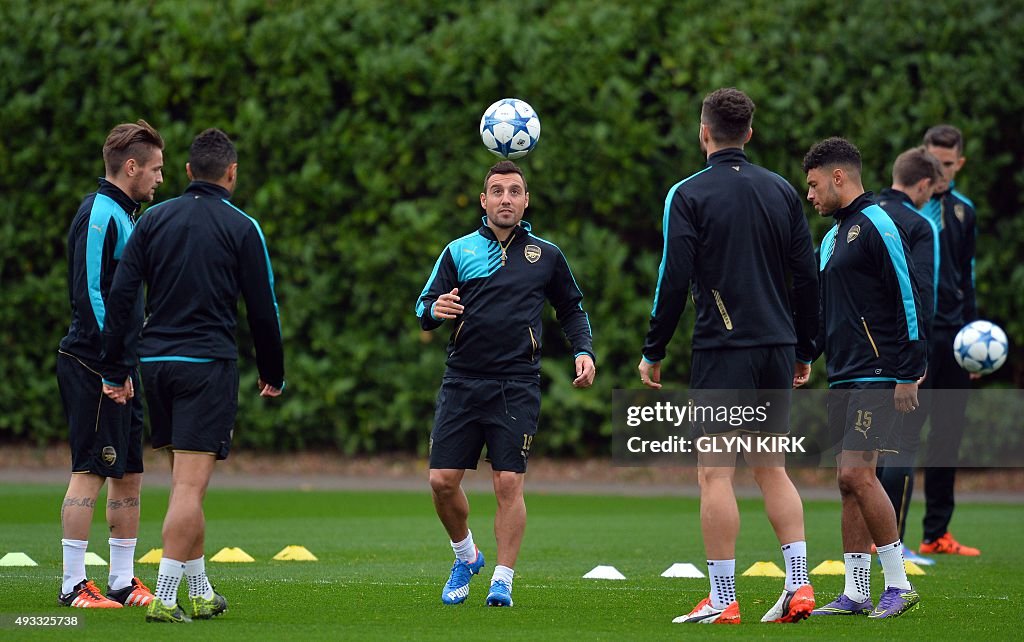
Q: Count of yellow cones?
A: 6